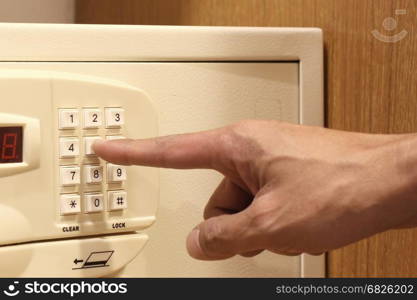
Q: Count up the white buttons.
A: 12